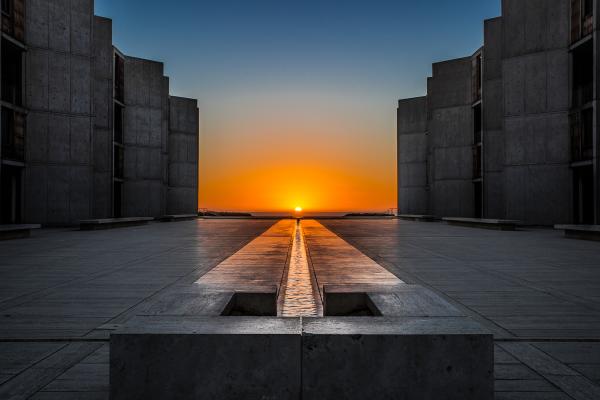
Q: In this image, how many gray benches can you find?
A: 6